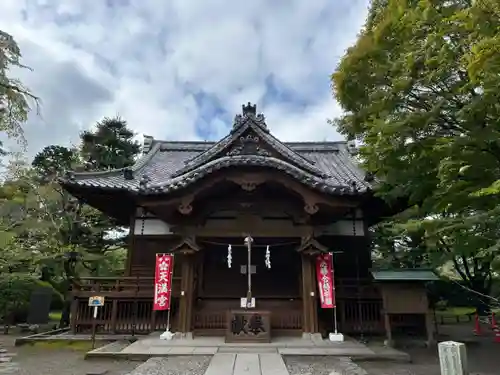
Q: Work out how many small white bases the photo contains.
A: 2